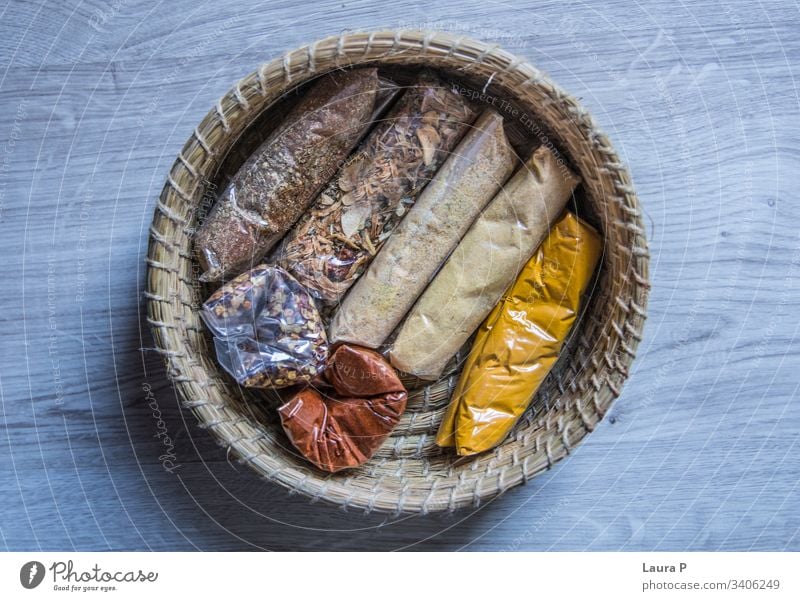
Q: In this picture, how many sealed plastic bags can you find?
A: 7